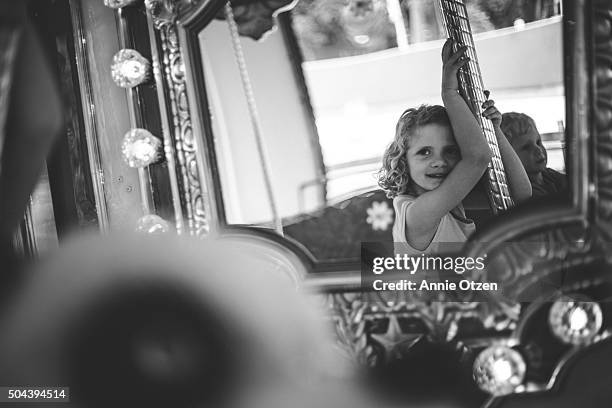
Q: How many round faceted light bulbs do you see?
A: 6